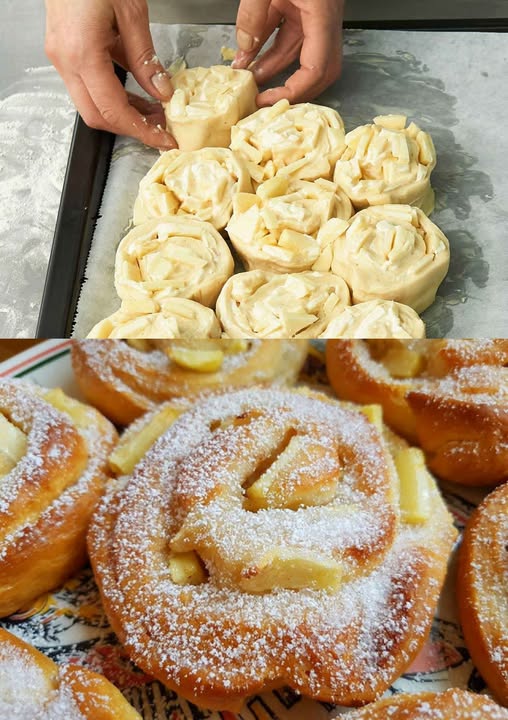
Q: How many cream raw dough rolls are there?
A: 10